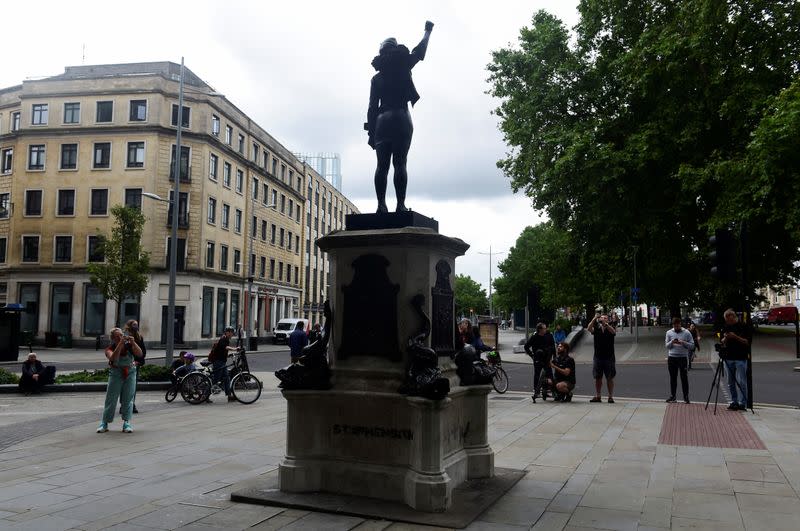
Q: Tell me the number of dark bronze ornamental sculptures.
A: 3